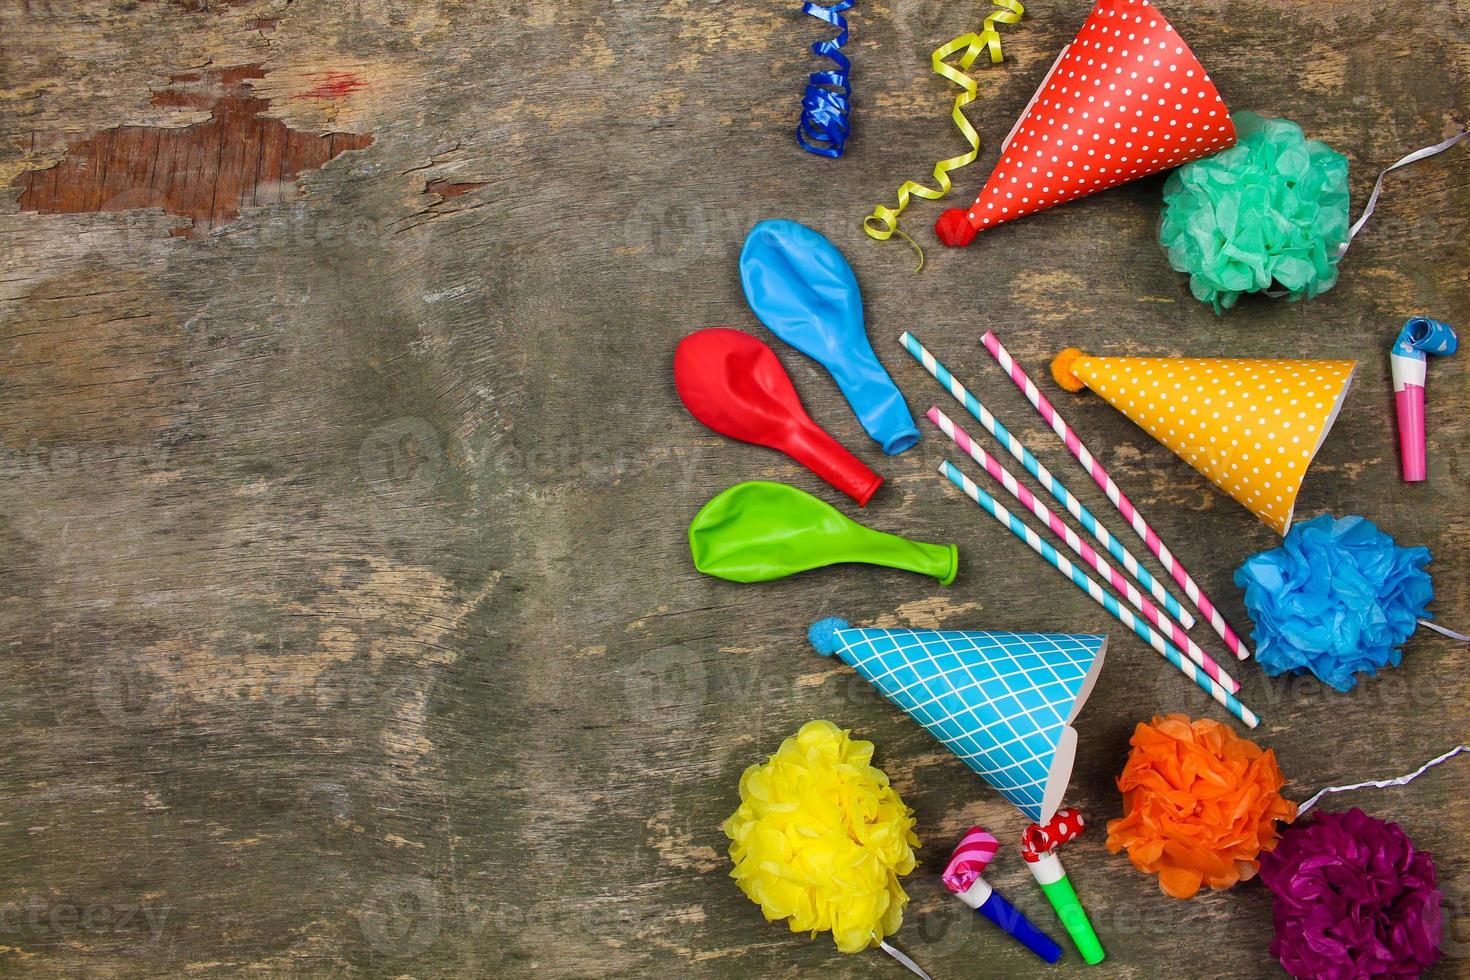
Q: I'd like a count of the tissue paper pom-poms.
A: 5